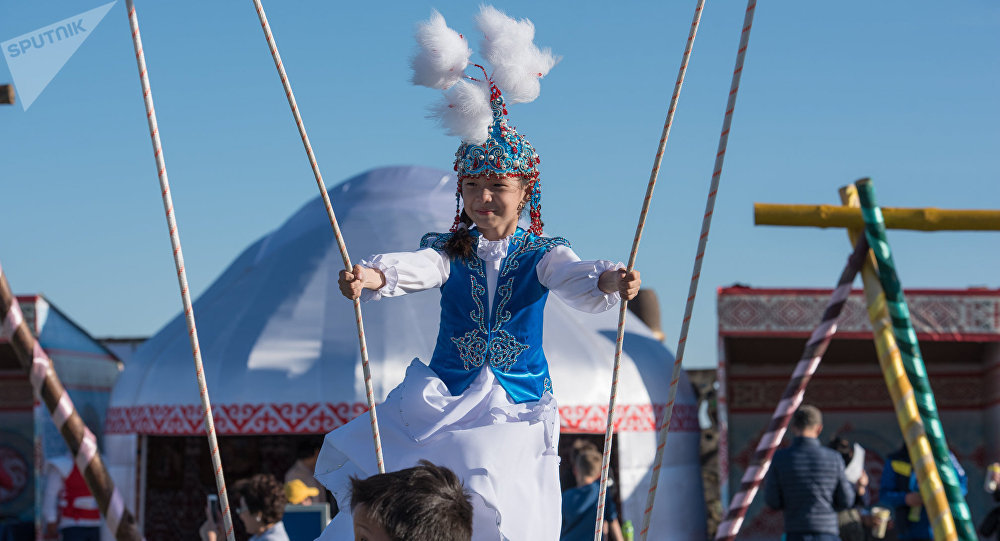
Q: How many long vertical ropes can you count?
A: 4